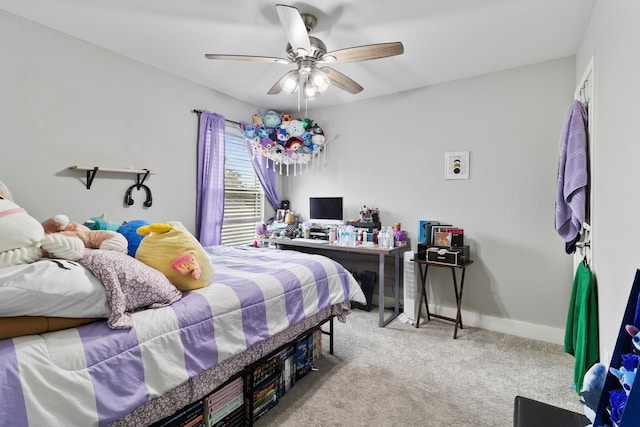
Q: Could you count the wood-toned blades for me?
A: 4